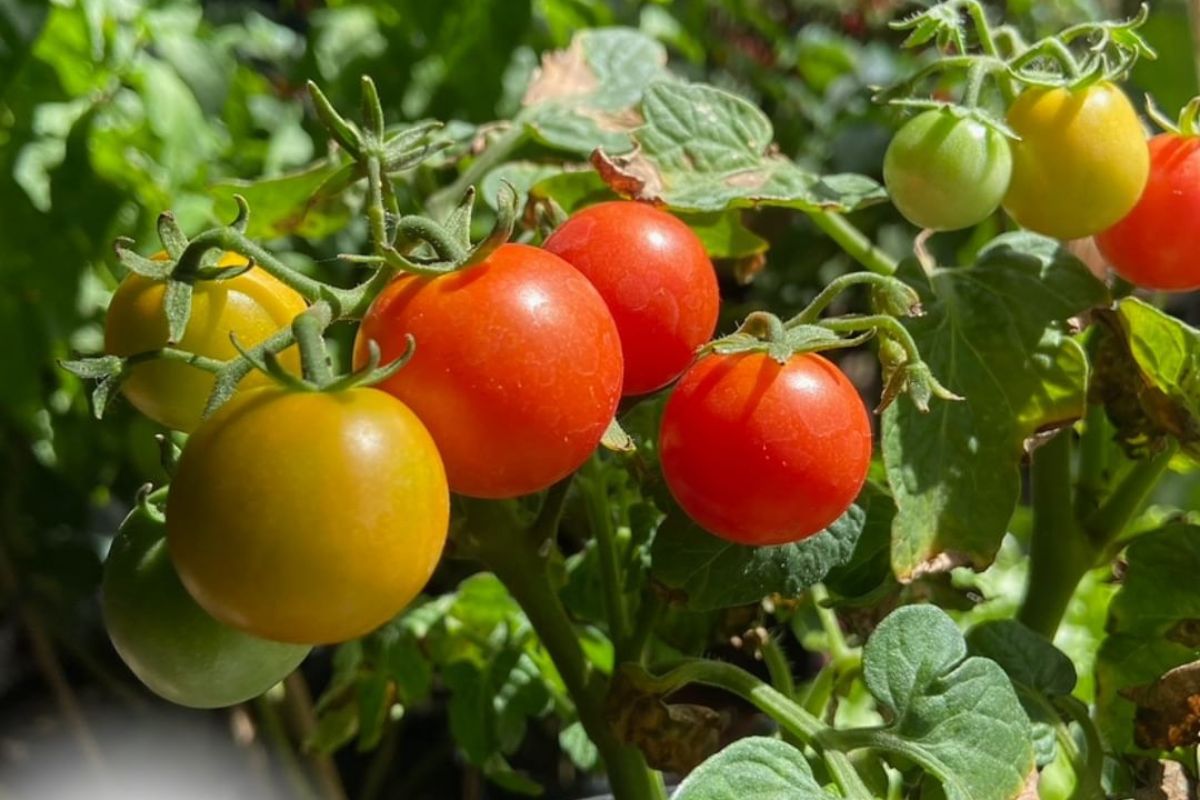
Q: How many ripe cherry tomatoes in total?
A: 4